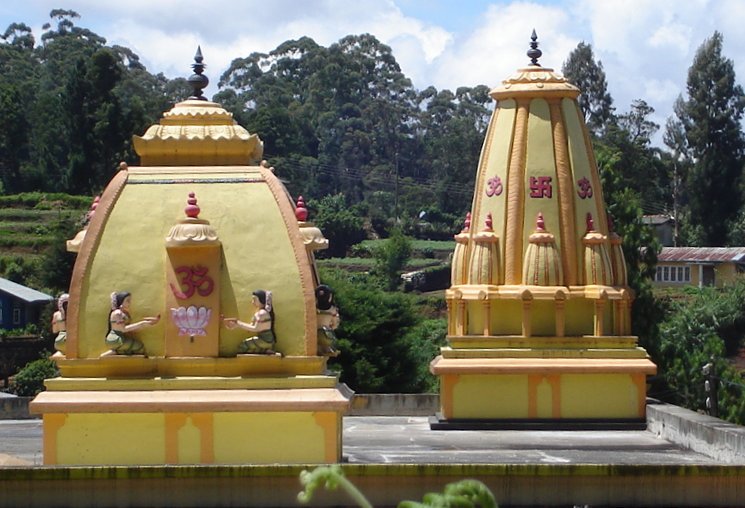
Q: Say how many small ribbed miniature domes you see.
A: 5